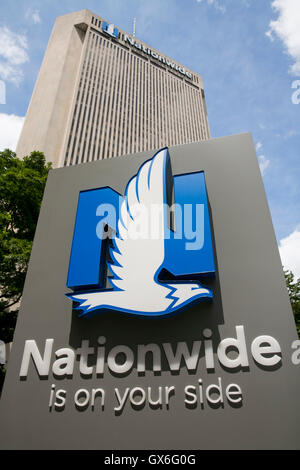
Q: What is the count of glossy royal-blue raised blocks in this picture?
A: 2